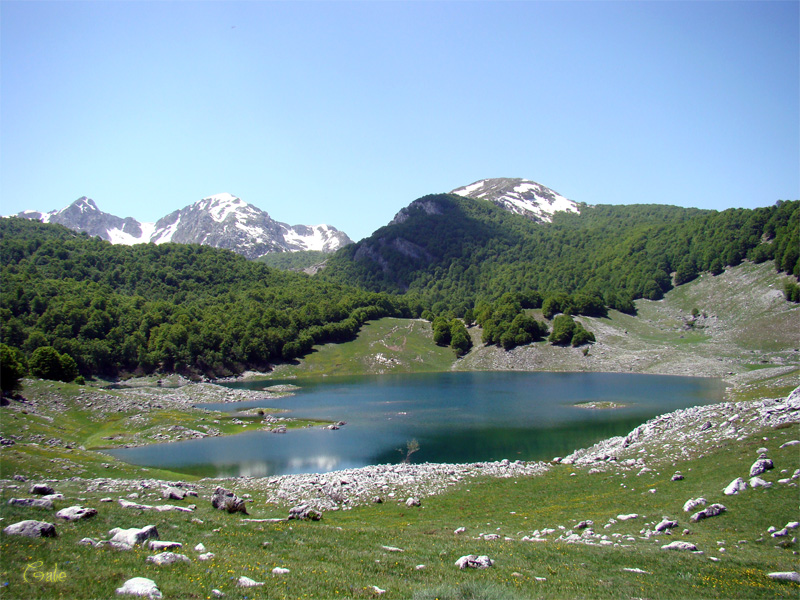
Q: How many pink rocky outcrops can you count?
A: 0